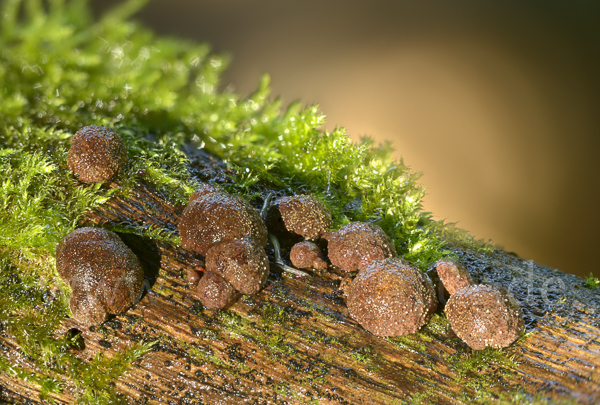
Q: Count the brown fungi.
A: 11